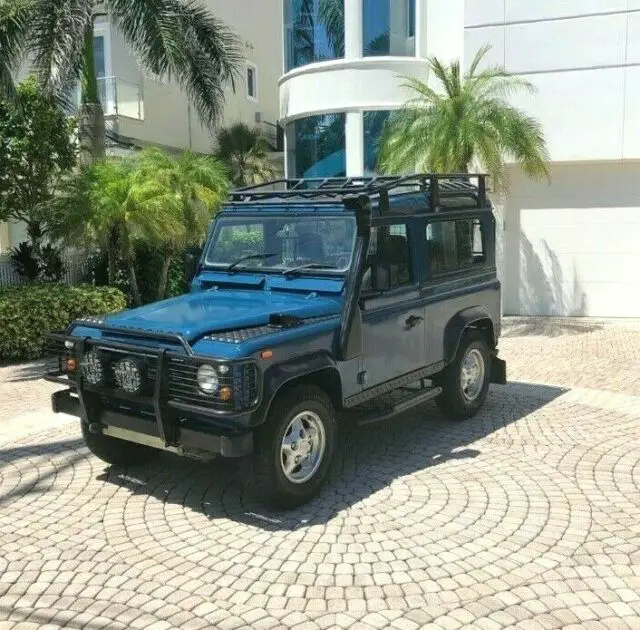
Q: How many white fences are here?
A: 1